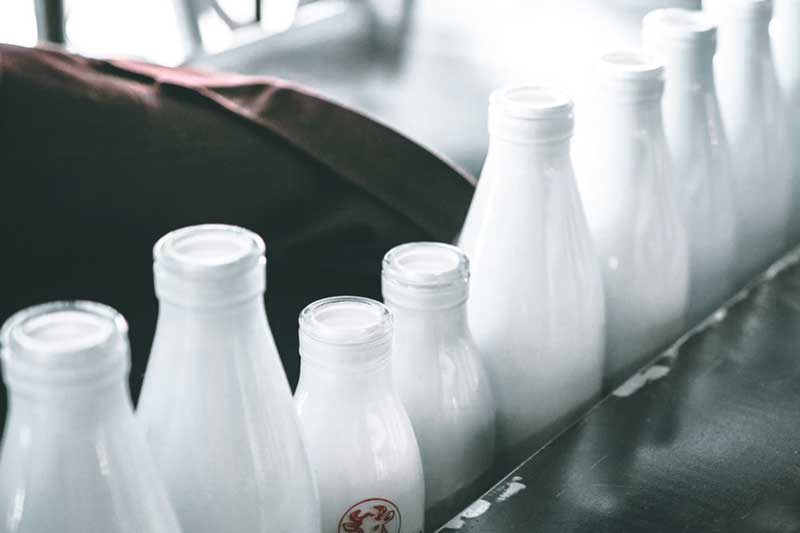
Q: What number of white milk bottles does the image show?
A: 9